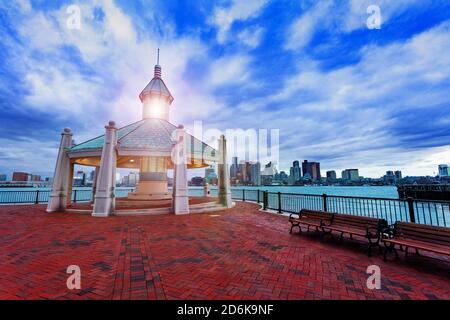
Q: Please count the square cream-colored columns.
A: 4